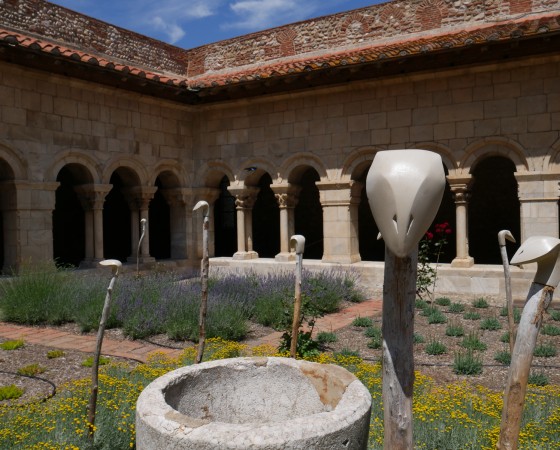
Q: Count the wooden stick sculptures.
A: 7